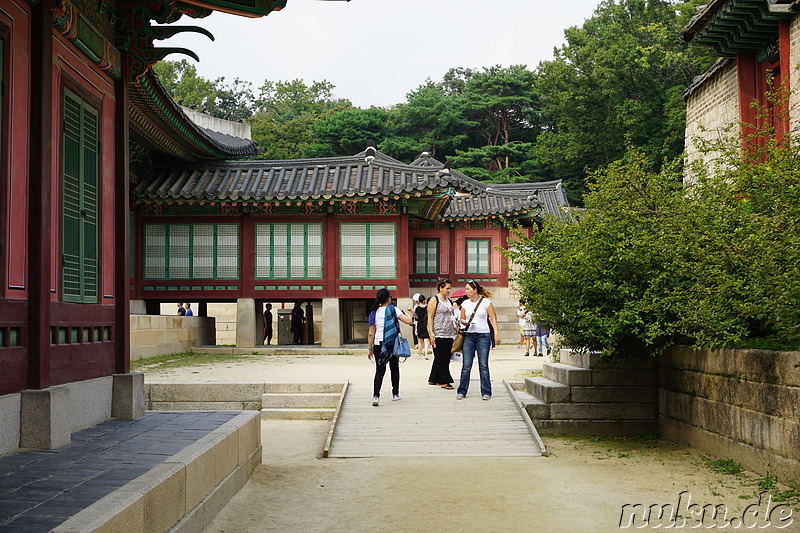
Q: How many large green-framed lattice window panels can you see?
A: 3